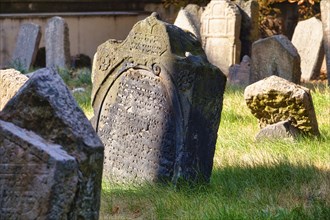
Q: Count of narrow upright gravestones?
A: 2